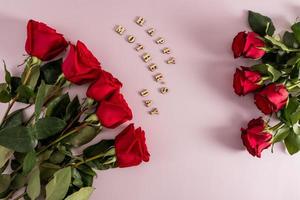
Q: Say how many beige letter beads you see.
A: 15